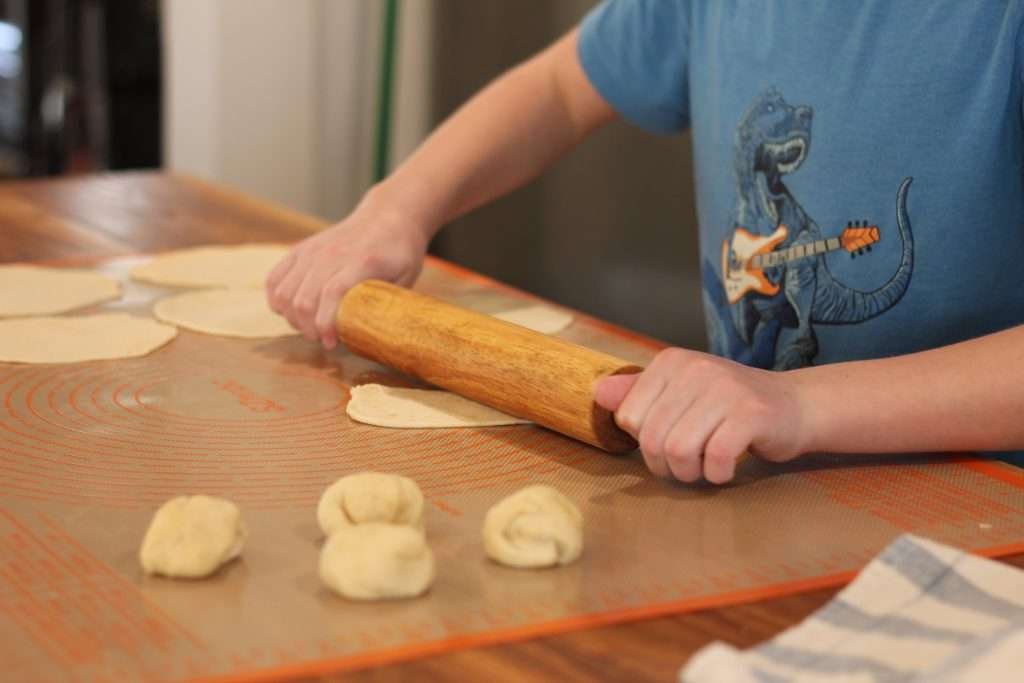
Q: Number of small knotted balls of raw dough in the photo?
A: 4